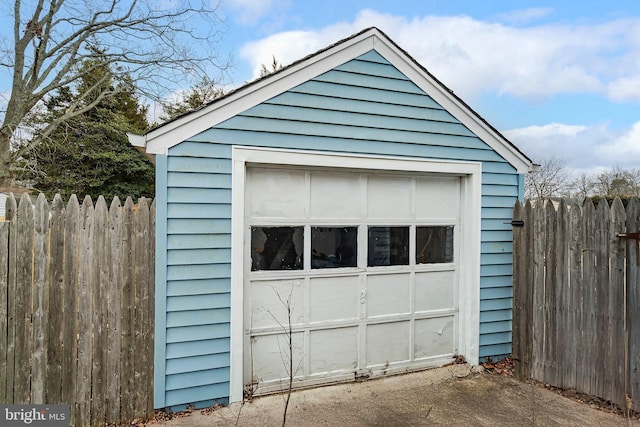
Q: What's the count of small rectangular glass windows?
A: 4